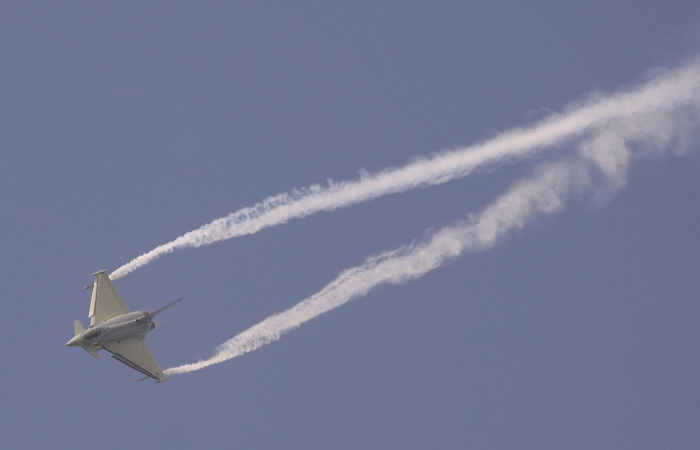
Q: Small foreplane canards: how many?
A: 2